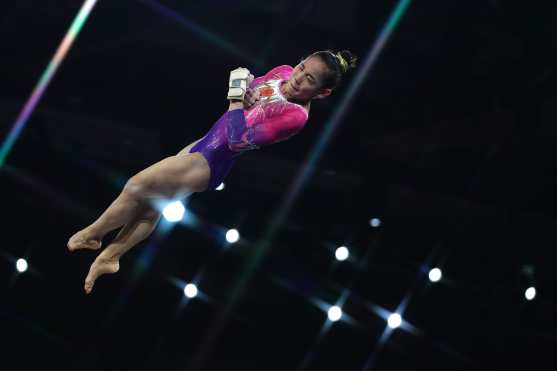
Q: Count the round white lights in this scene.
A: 11